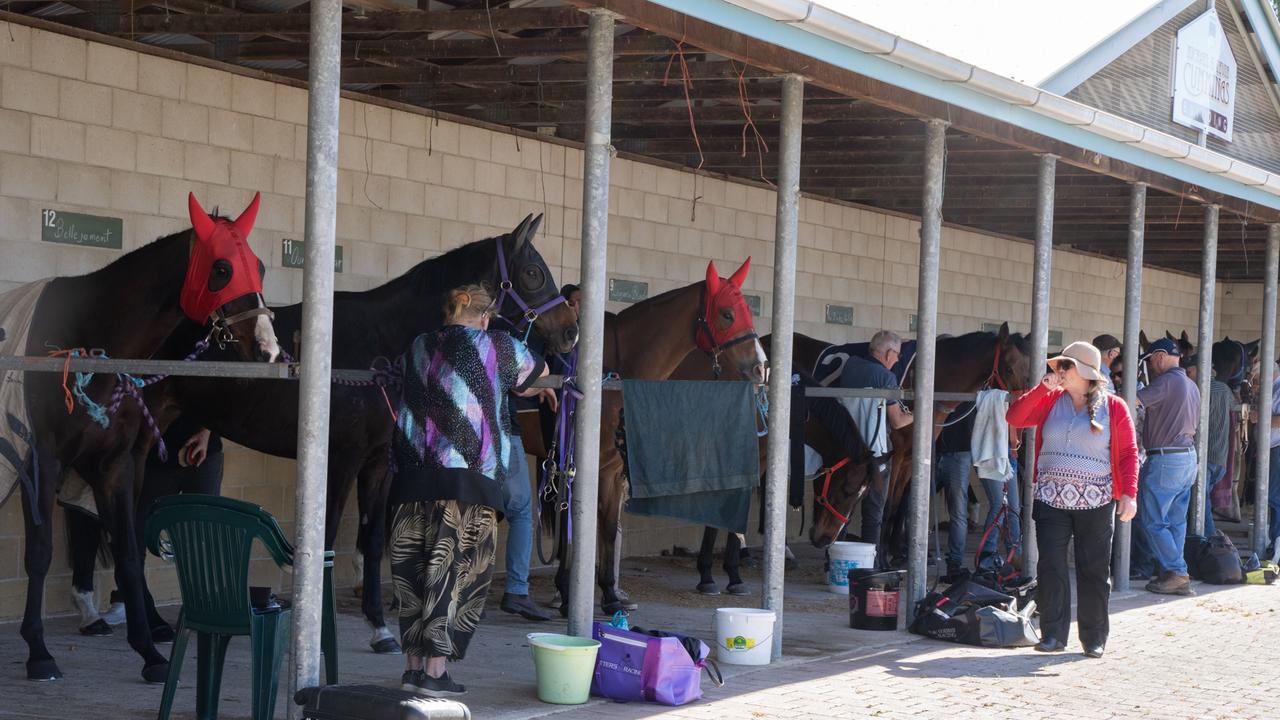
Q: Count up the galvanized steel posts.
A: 8